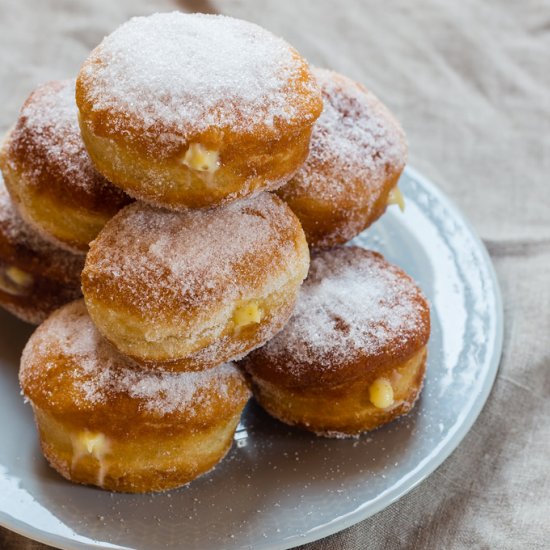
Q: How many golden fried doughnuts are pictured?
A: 7